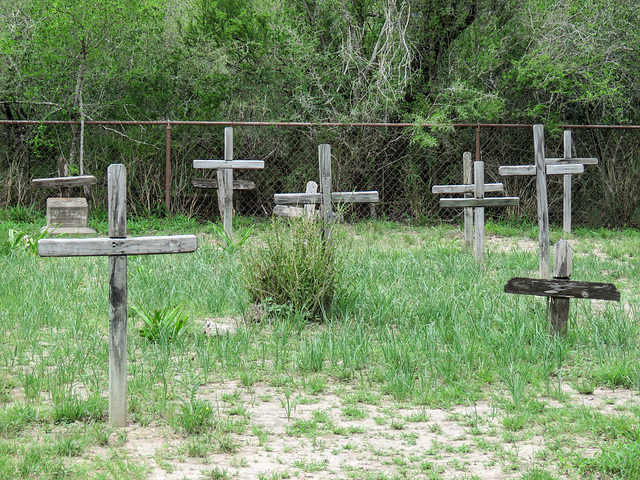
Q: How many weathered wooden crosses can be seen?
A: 11